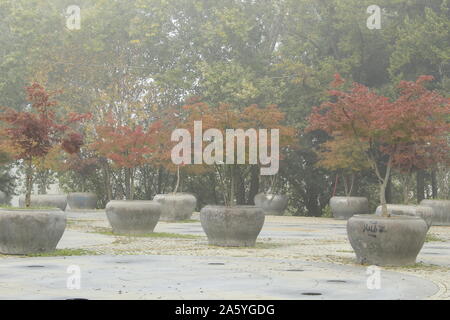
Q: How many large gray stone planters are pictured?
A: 11